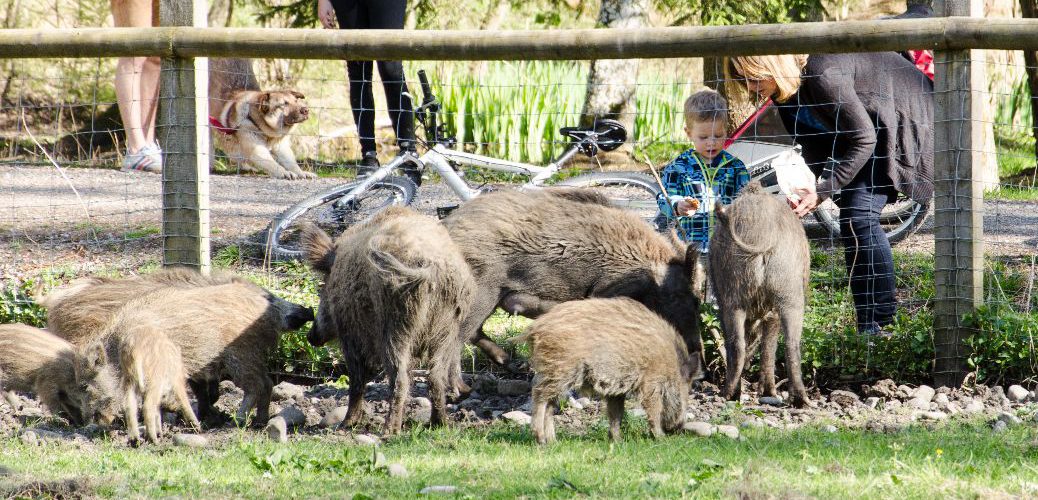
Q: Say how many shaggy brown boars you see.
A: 8